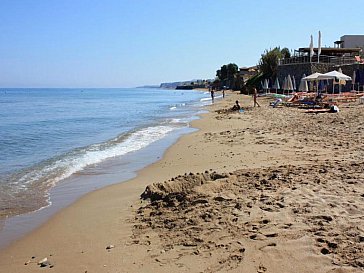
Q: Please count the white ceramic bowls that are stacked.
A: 0